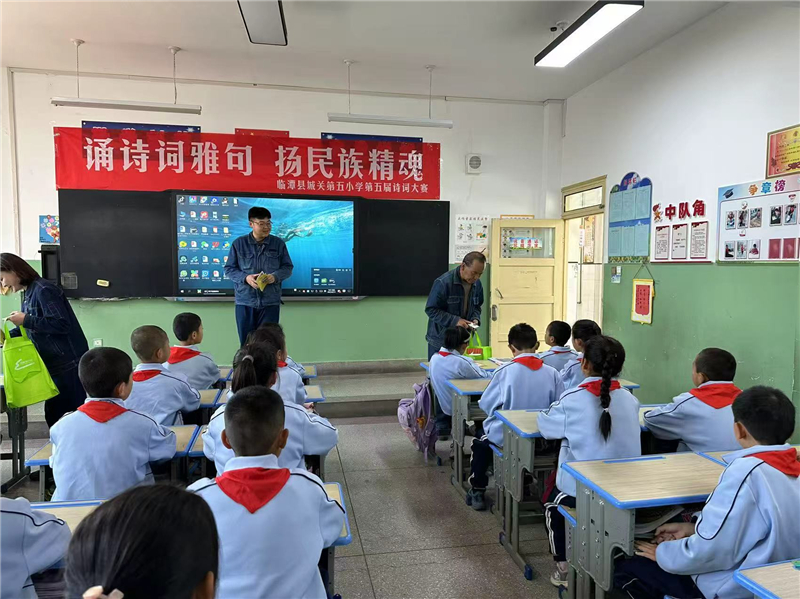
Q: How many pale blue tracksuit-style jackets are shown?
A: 15